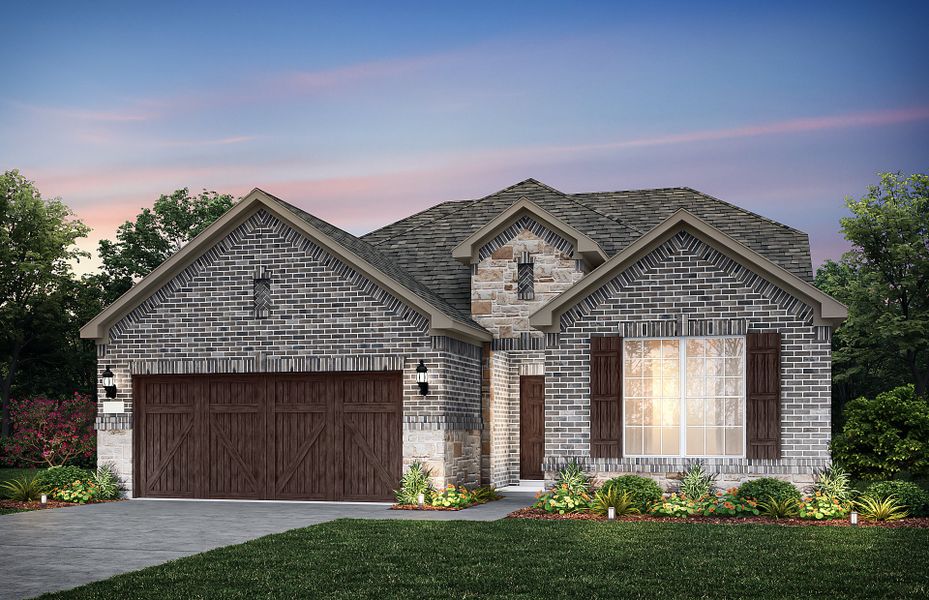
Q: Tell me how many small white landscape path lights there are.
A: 4